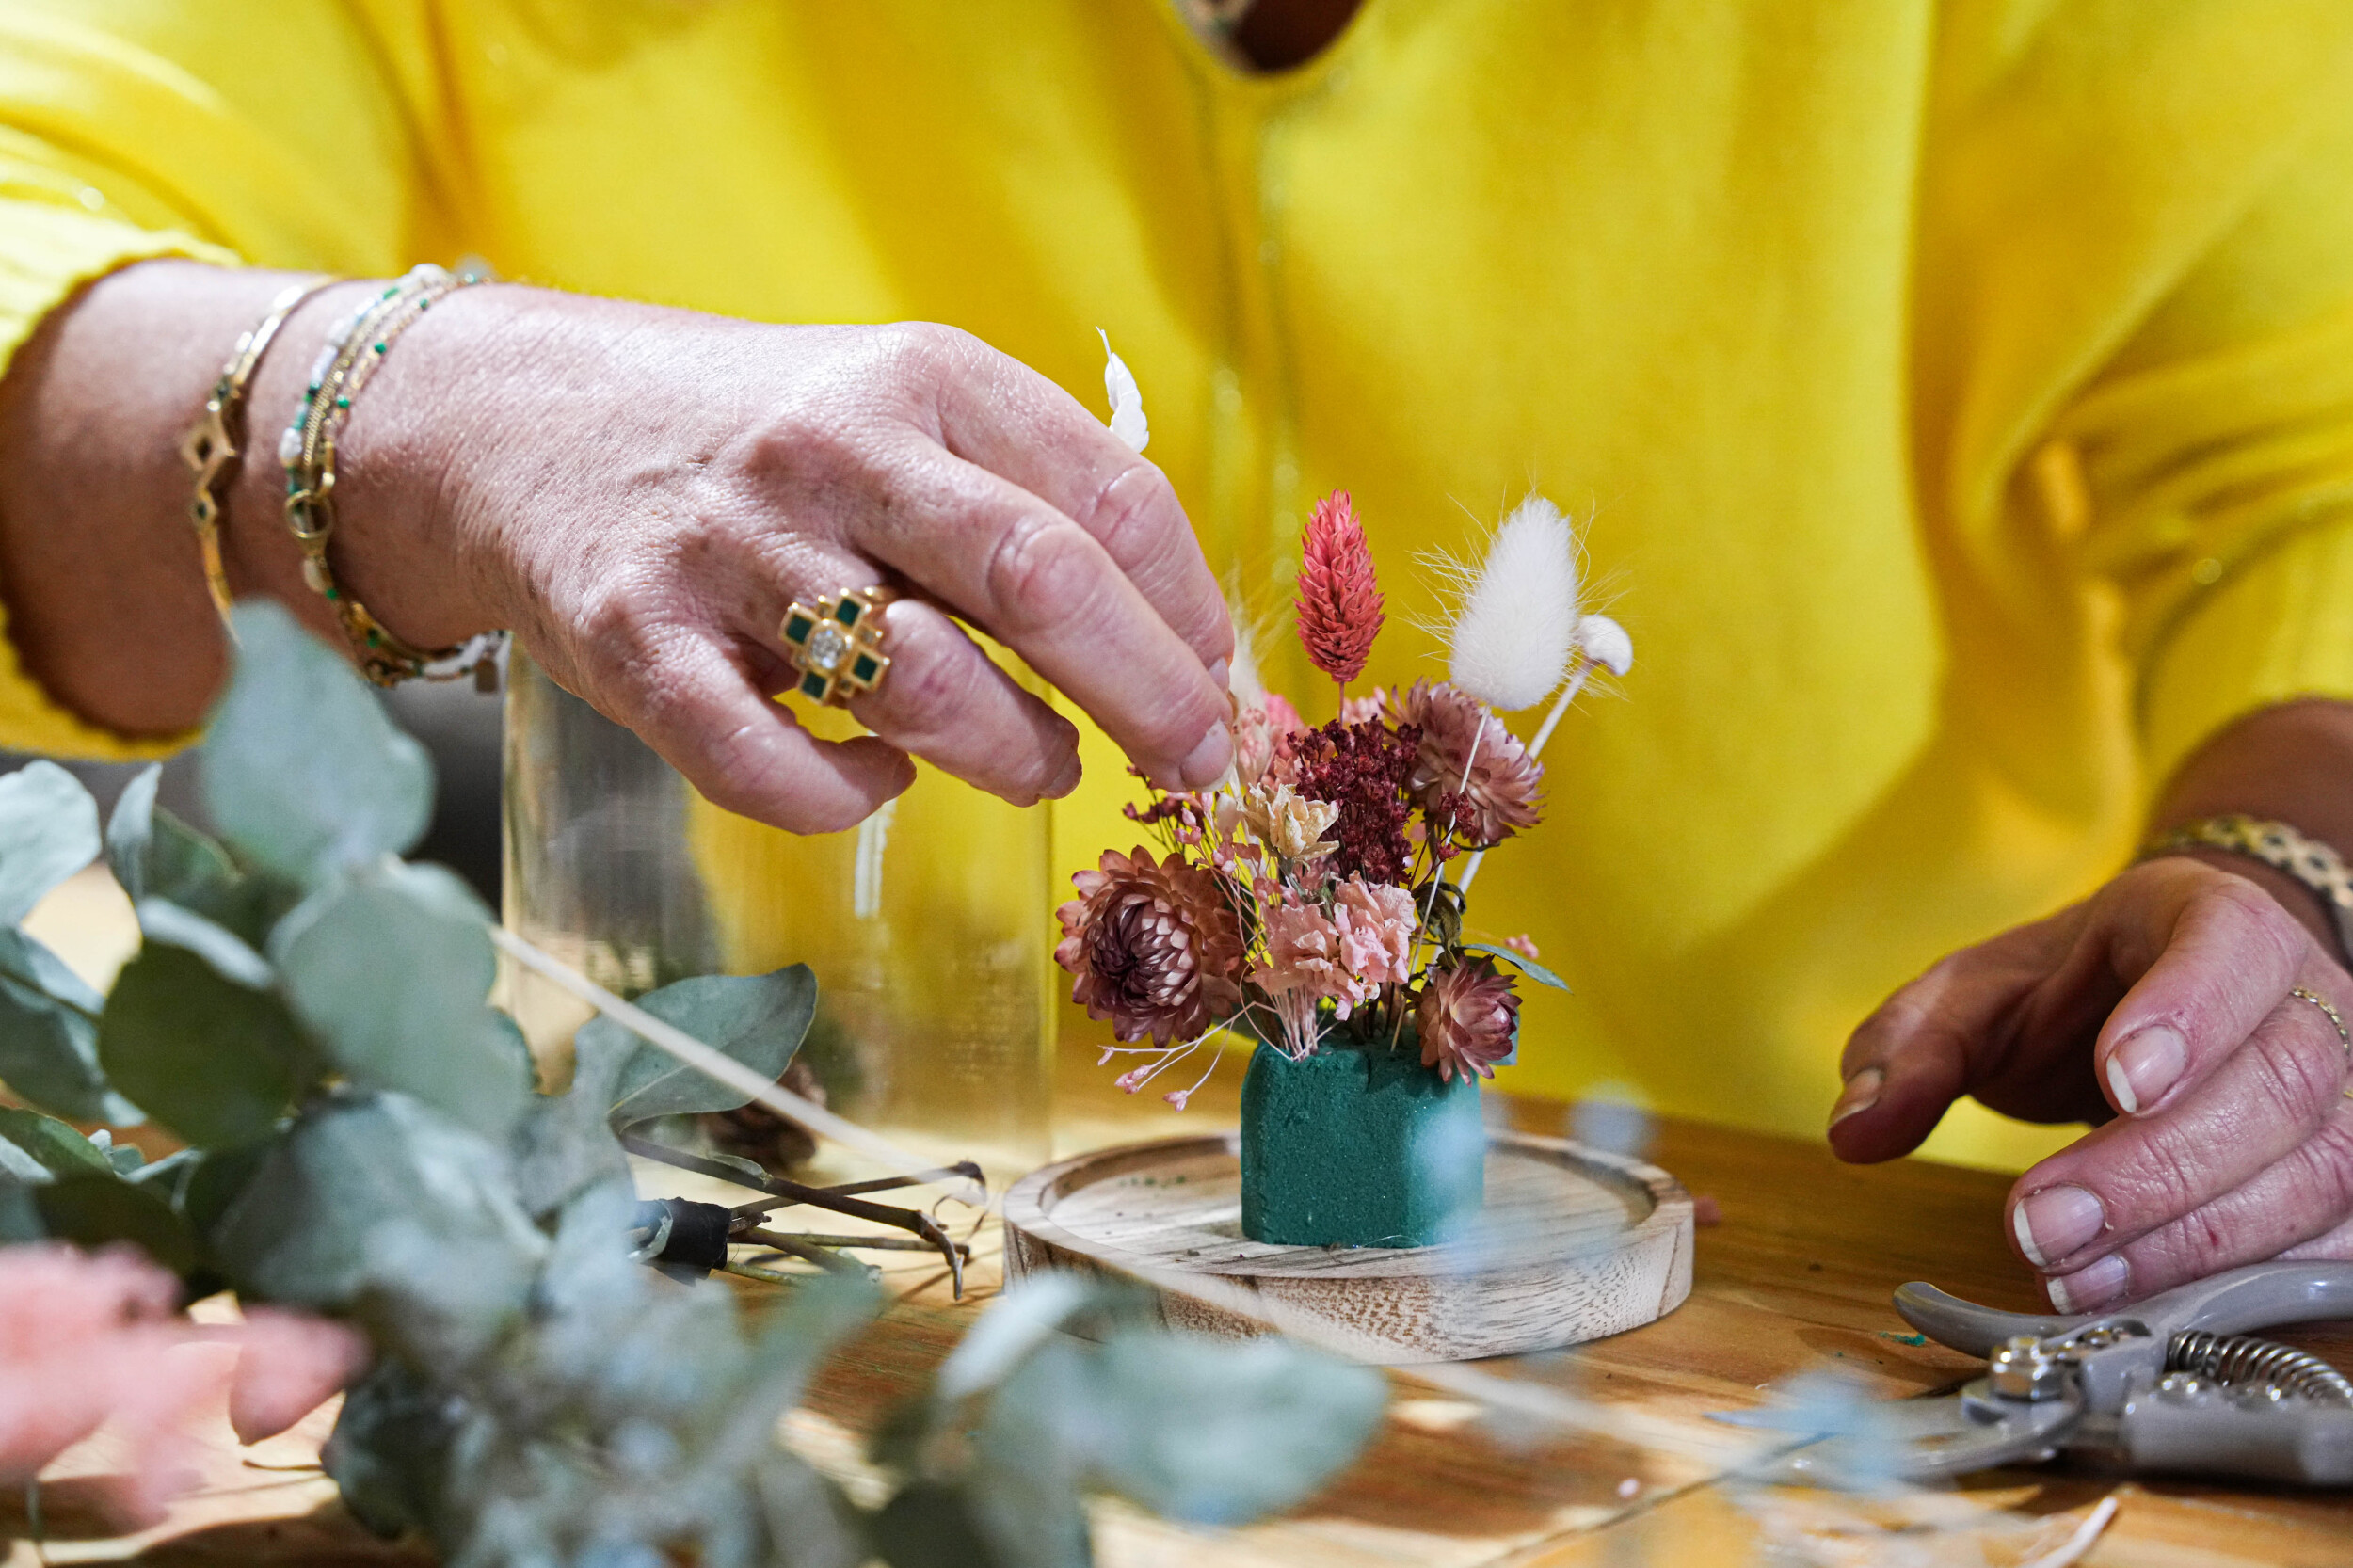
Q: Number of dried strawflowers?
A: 3